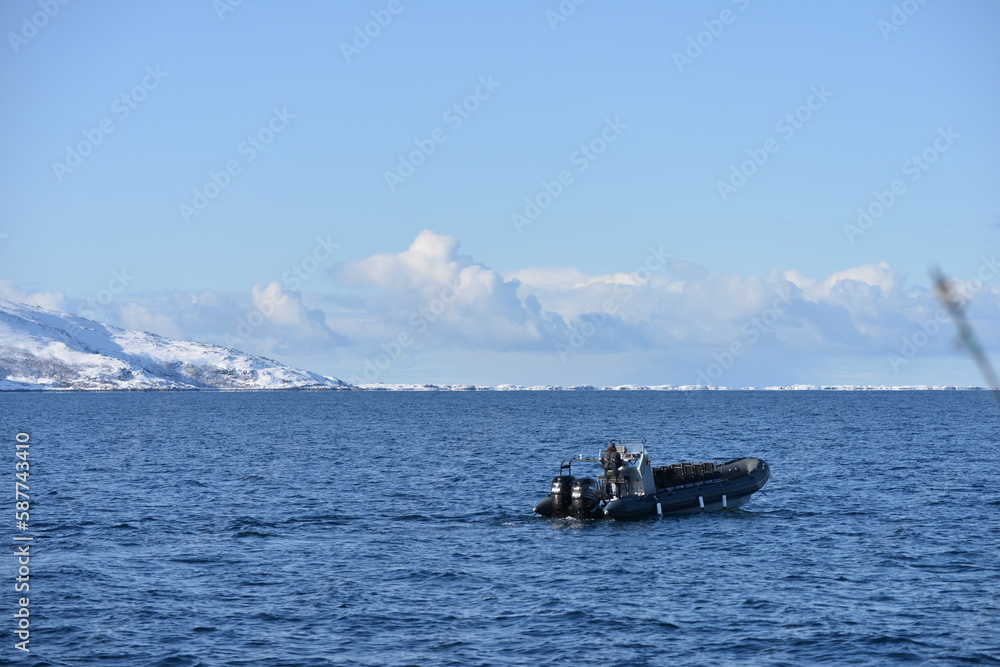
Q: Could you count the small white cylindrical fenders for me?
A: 3